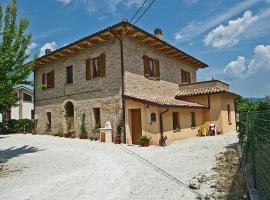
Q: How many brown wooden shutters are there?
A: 8